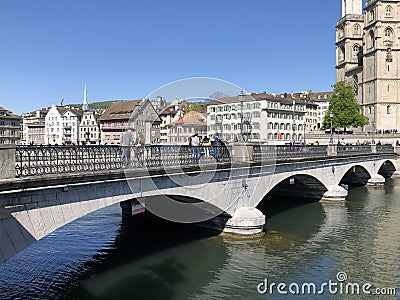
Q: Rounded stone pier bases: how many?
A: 3